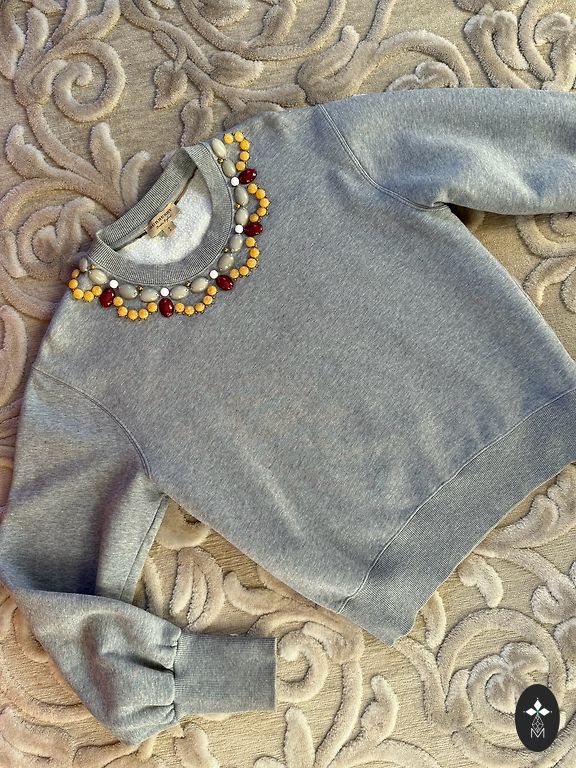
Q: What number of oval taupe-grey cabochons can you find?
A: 12